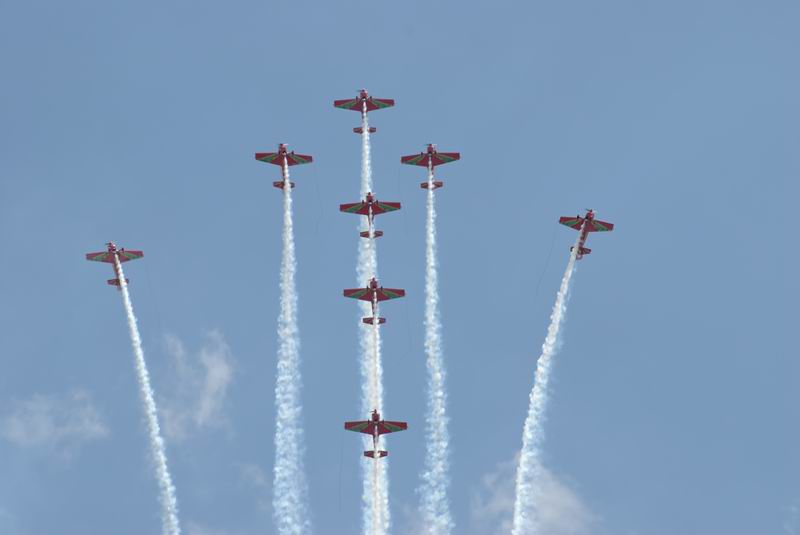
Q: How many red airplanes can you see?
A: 8